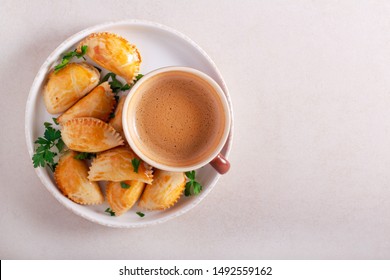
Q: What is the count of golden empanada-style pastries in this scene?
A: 9